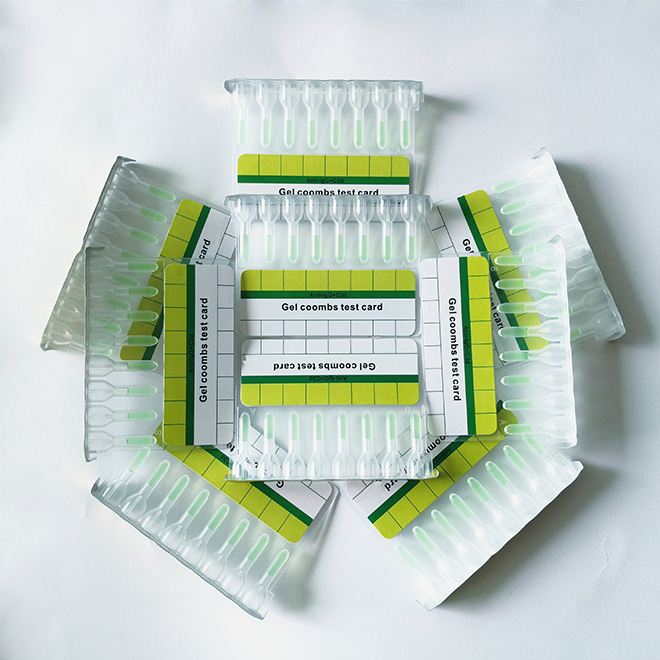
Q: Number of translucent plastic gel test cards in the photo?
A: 9